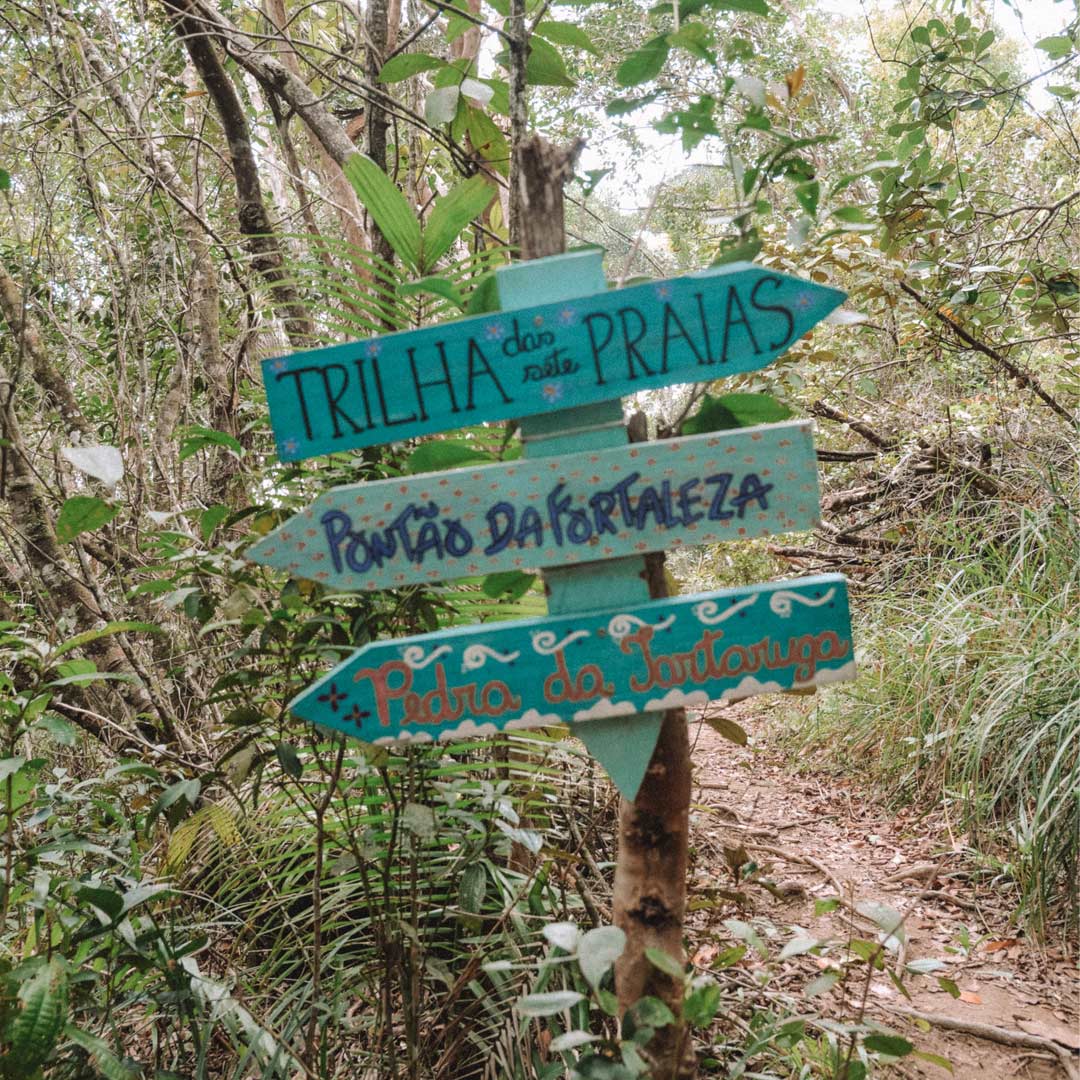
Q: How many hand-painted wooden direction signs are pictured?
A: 3